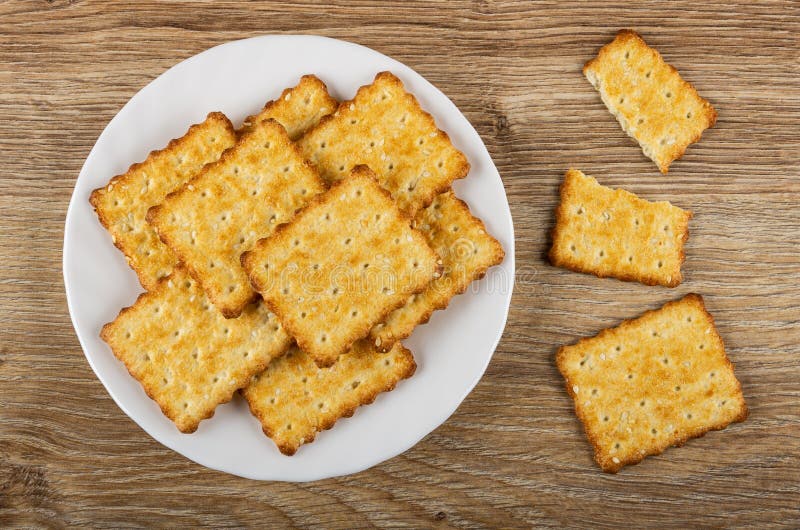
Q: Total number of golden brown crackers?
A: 11